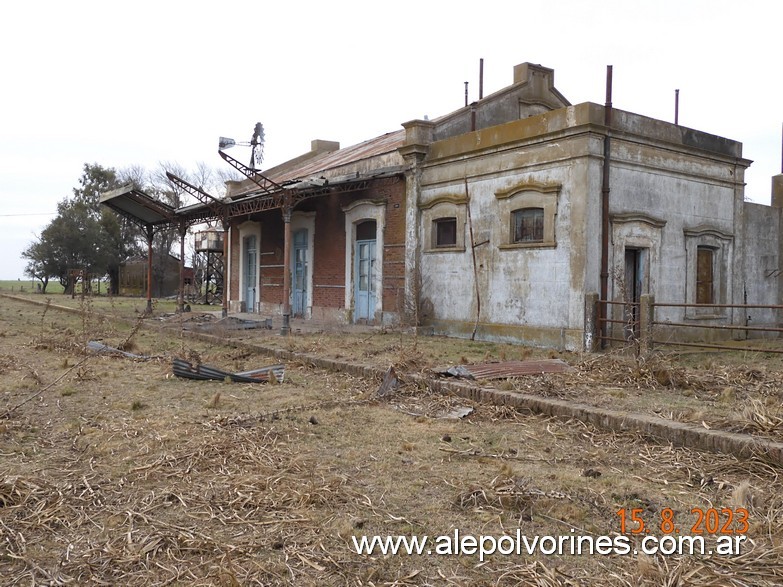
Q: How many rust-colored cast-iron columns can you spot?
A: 4